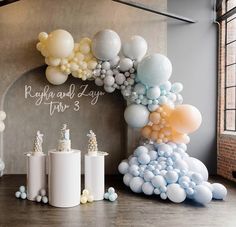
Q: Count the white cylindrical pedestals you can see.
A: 3